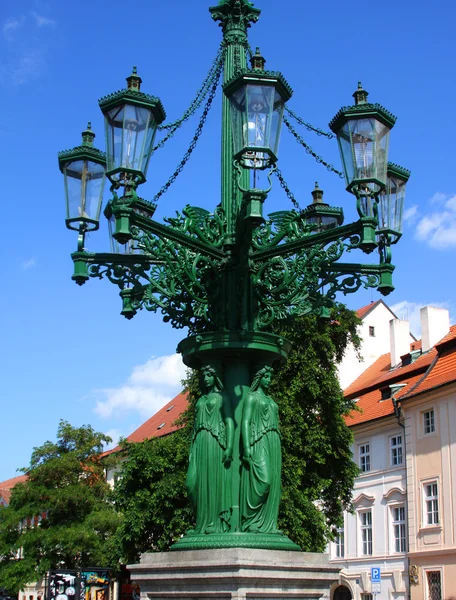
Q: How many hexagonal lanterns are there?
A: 7